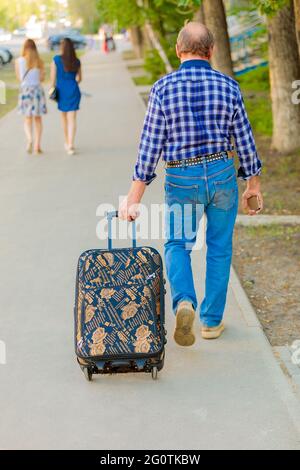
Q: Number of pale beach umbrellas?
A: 0